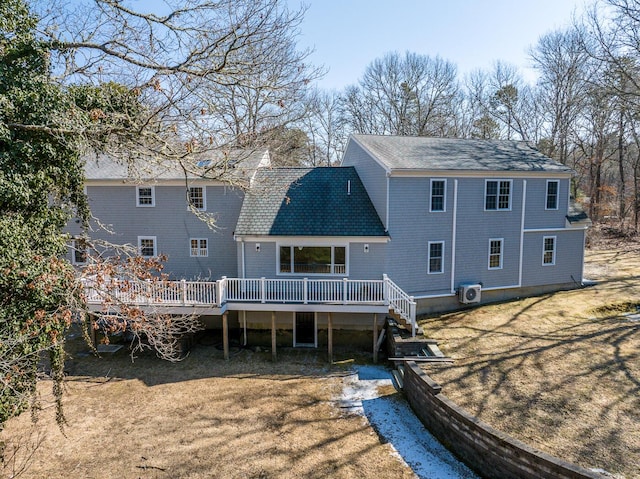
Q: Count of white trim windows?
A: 12